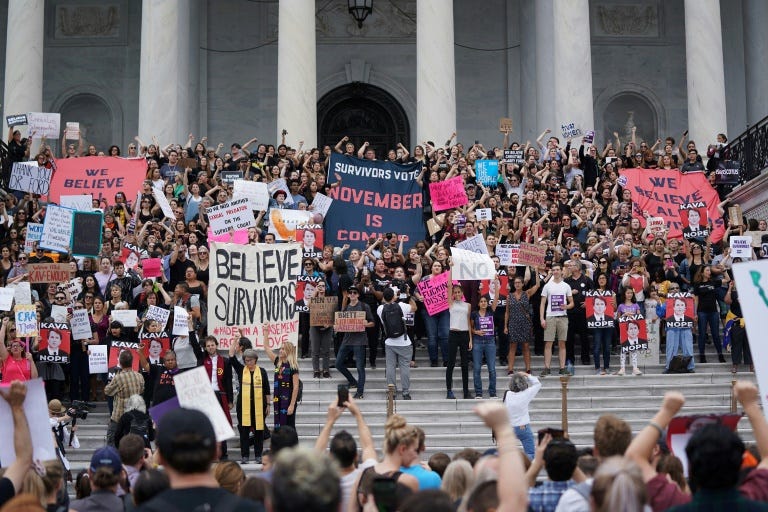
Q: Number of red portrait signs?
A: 11